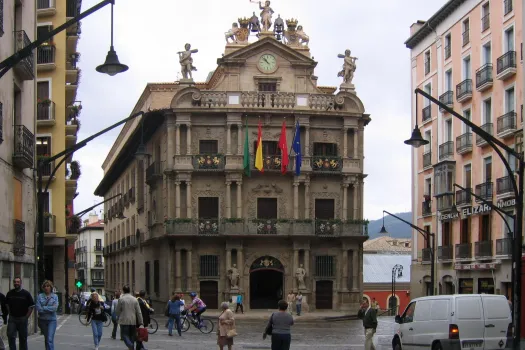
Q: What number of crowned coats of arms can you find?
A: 2